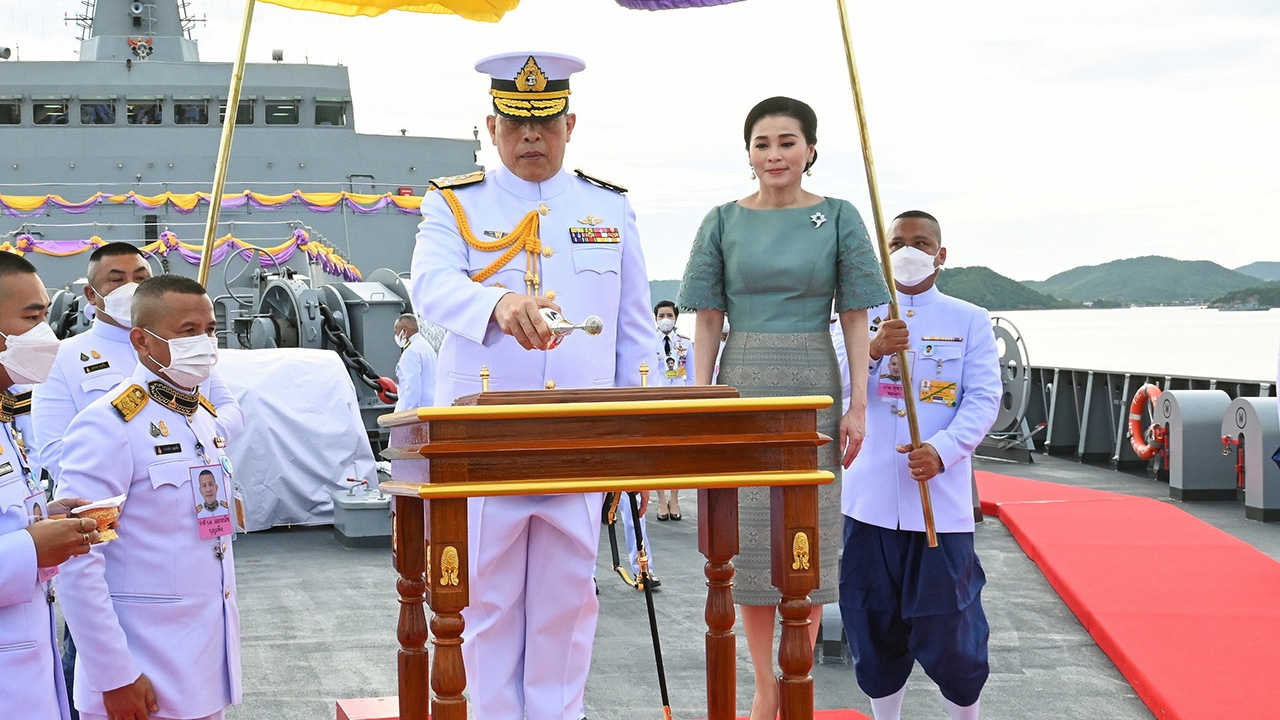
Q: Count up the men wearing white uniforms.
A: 6